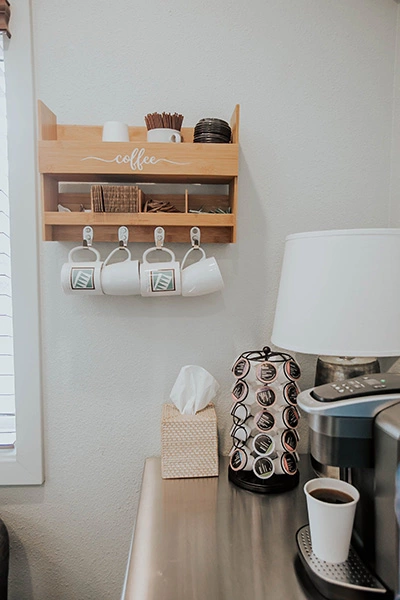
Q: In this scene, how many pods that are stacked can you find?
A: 13